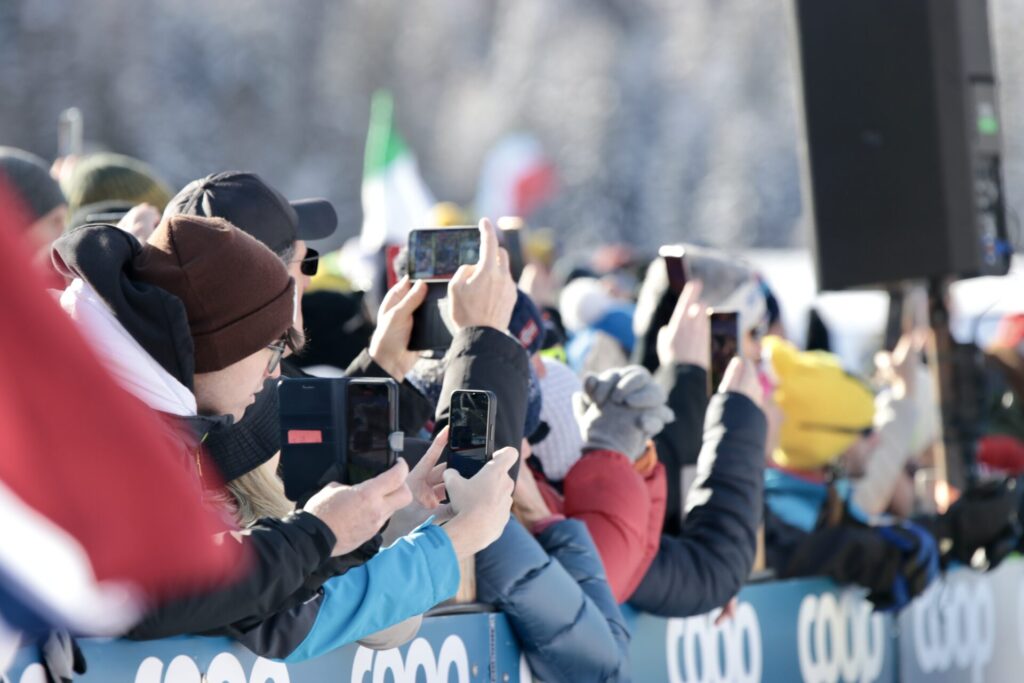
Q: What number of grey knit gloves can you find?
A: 2